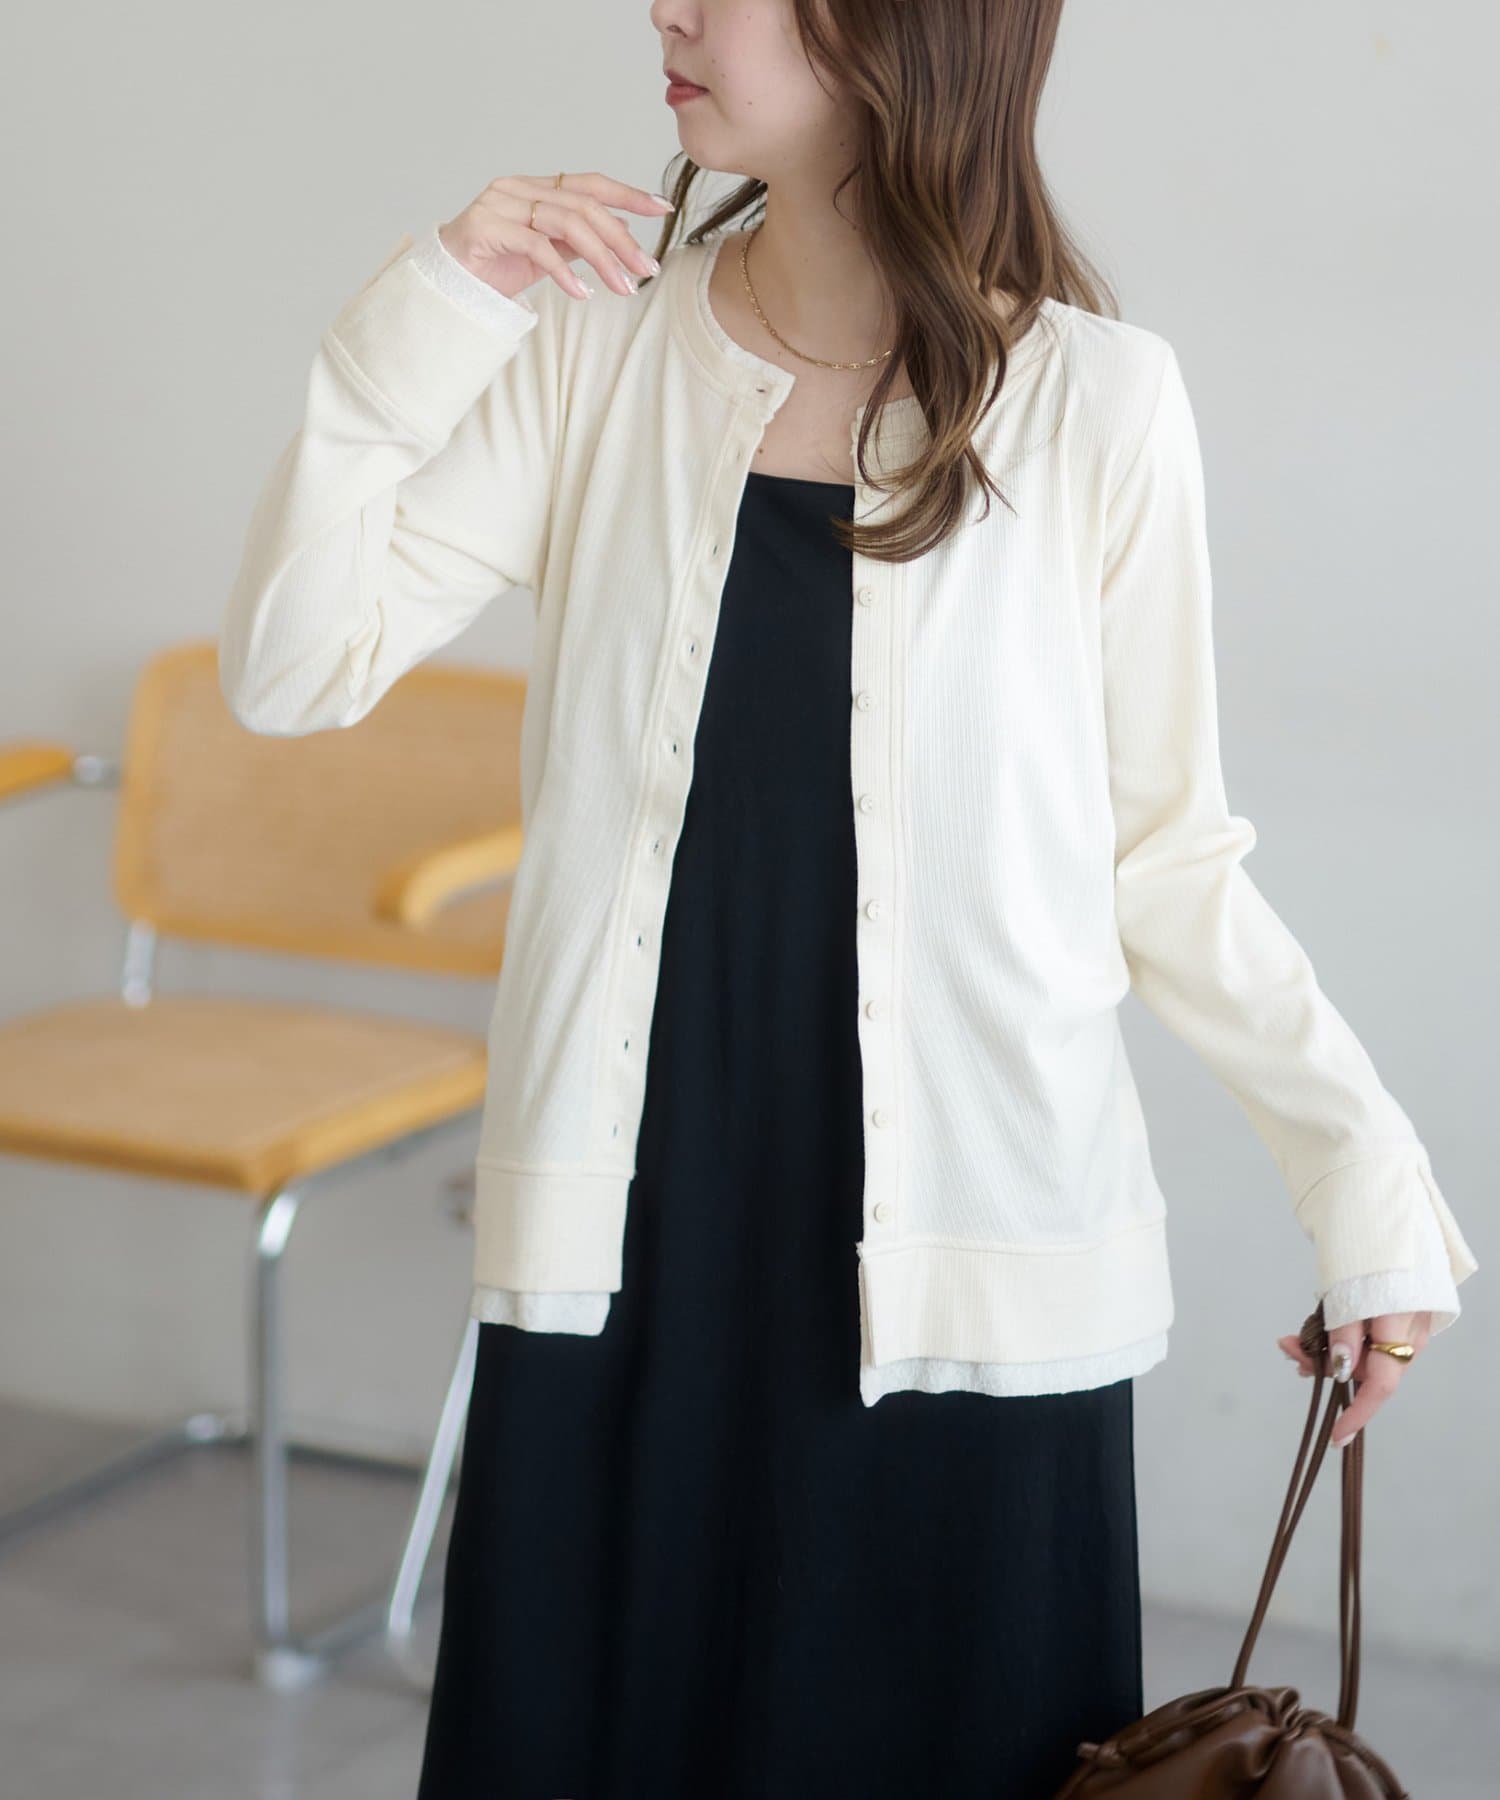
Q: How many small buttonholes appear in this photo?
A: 9